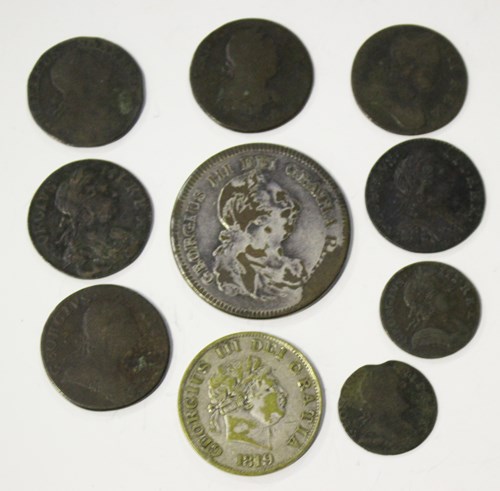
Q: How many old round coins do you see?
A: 10